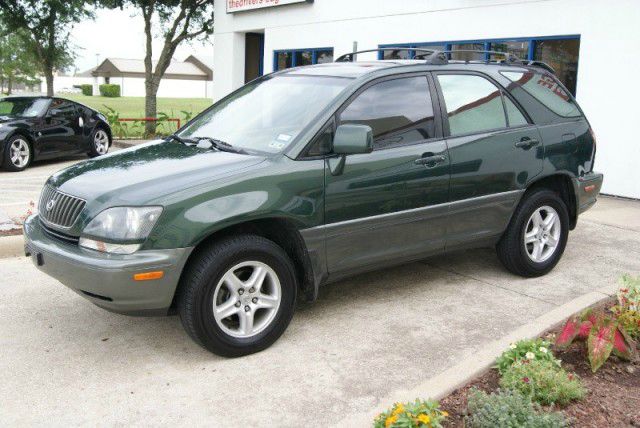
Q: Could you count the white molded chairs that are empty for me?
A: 0